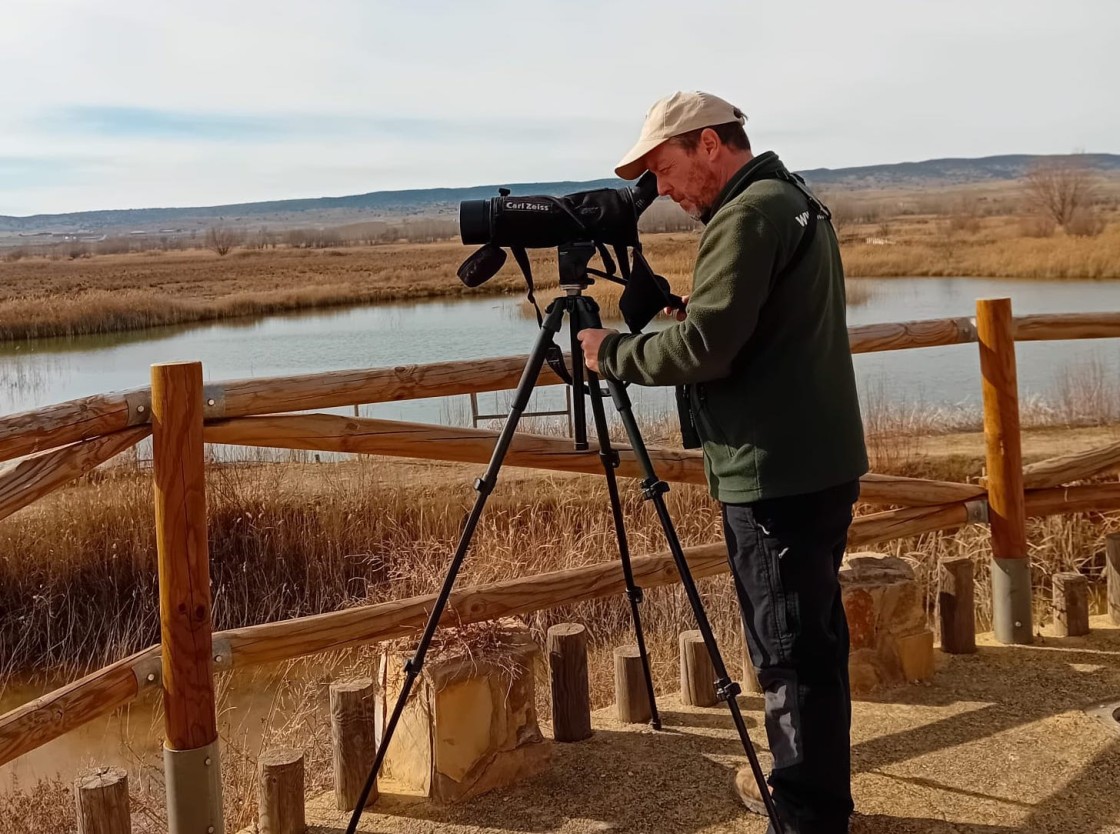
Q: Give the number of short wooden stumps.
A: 10